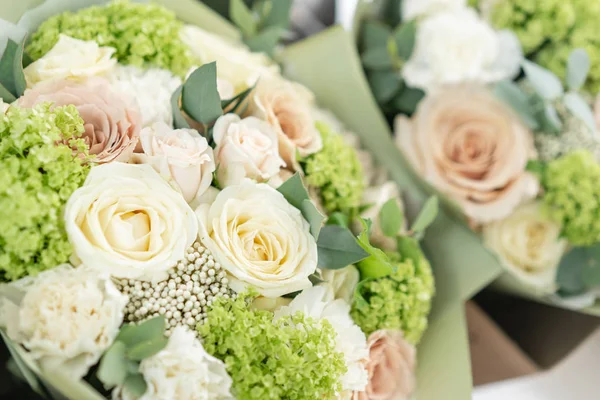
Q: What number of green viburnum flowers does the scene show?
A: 7